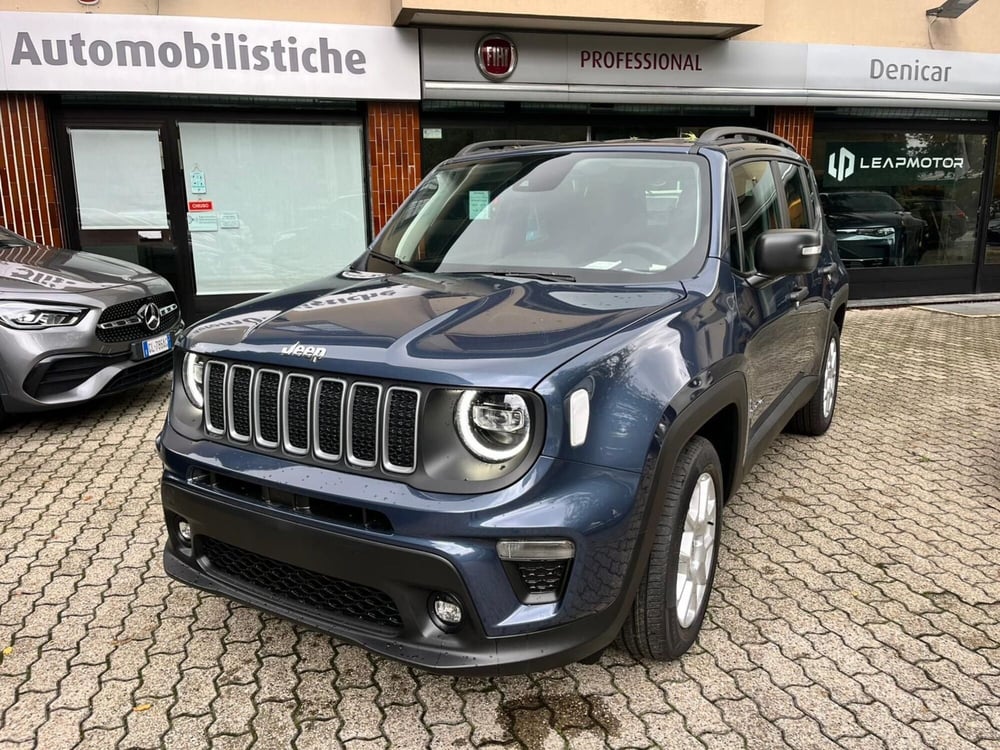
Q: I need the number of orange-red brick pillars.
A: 3